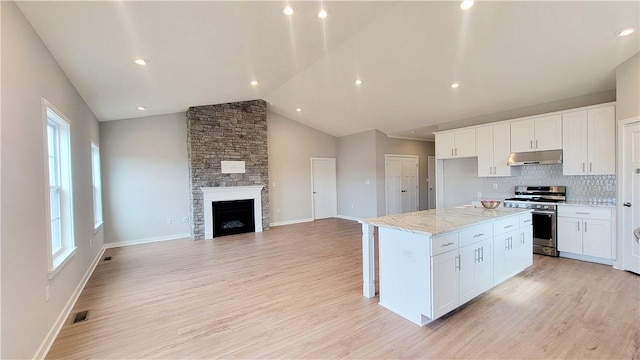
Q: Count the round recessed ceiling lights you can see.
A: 10